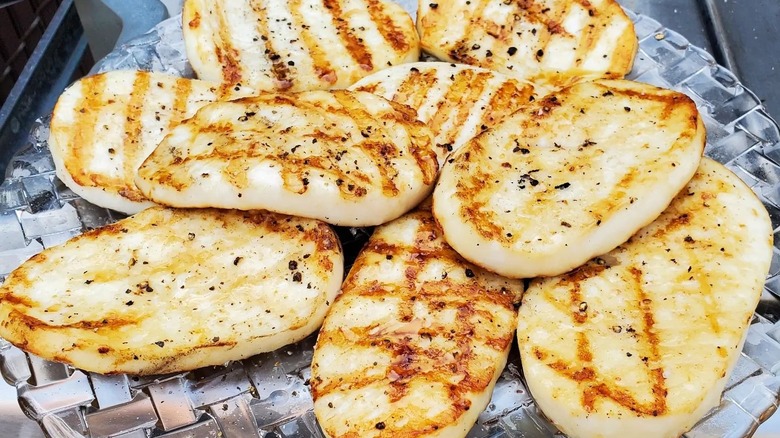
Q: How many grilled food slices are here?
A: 9